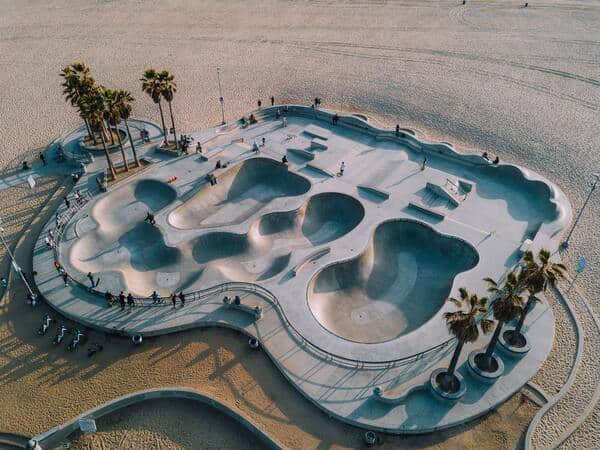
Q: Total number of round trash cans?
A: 3